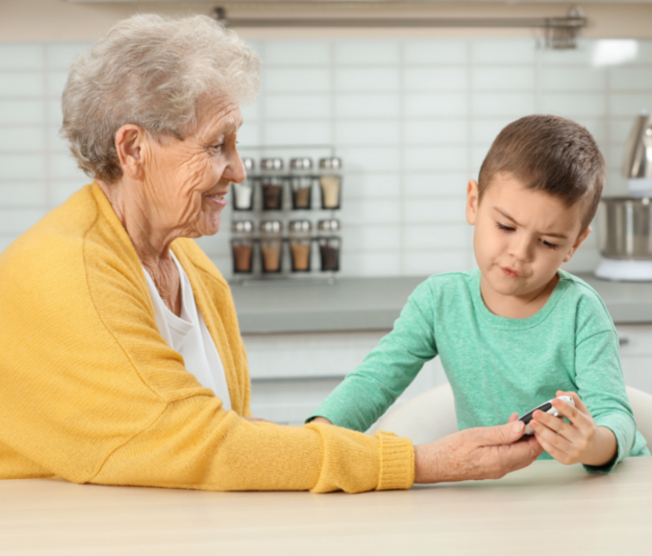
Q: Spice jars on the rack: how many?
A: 8